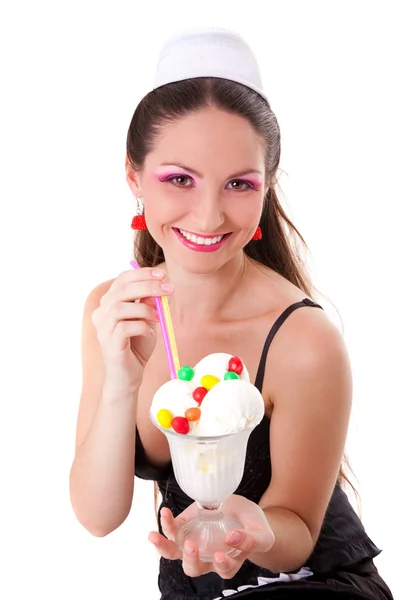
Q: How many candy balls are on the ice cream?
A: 8